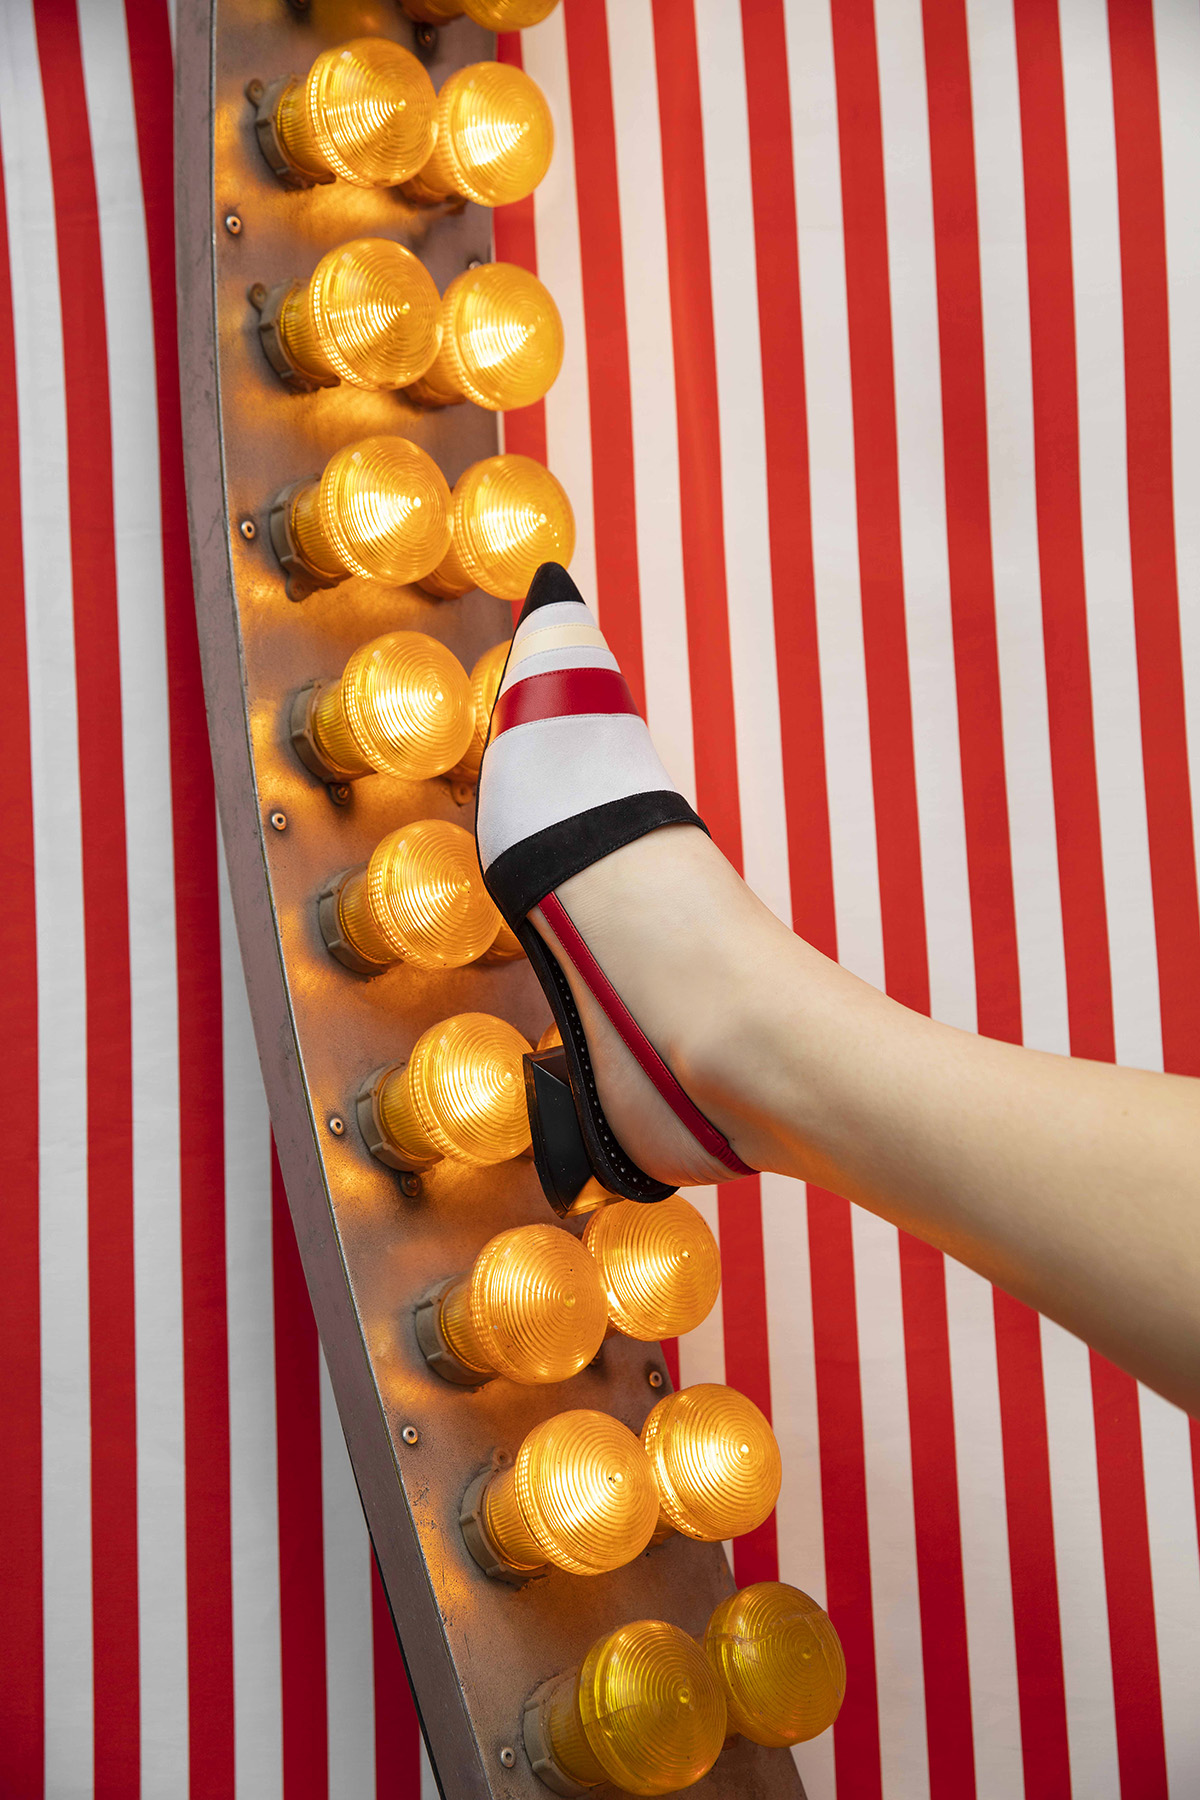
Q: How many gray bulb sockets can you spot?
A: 9